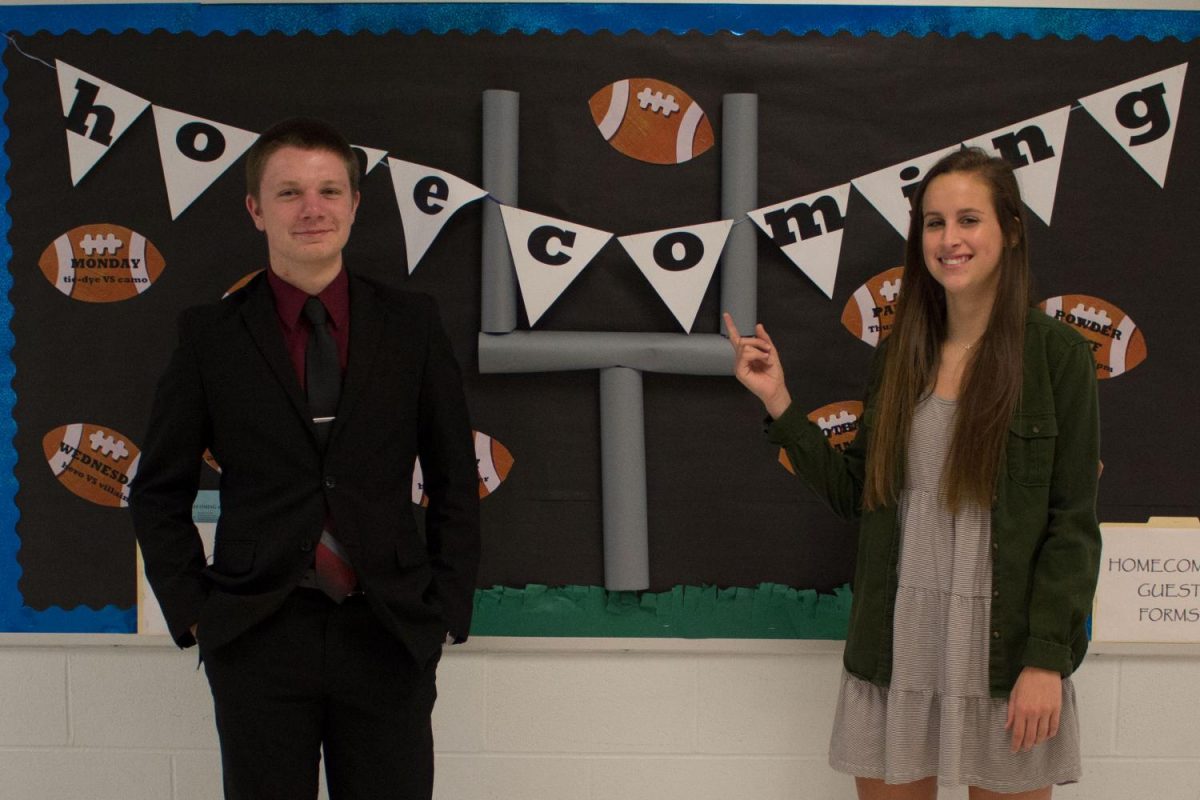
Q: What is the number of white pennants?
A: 10